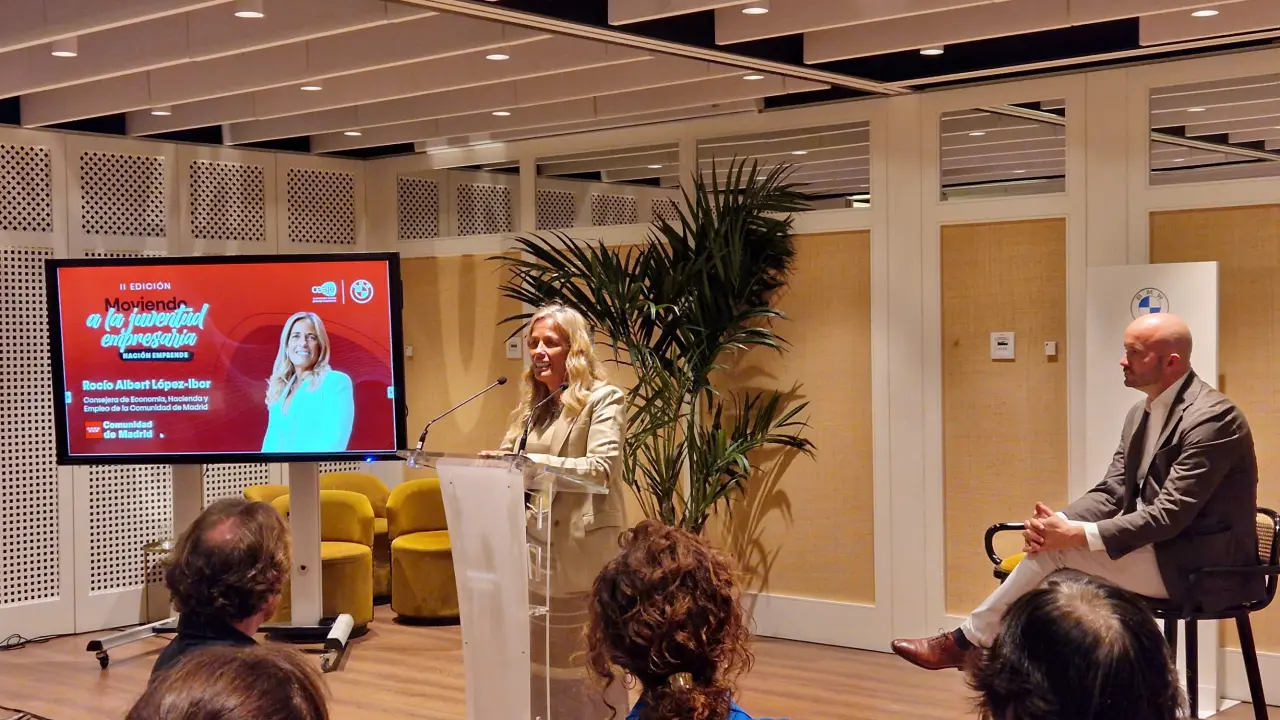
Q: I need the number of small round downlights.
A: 11